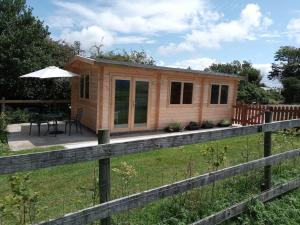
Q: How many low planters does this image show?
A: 4